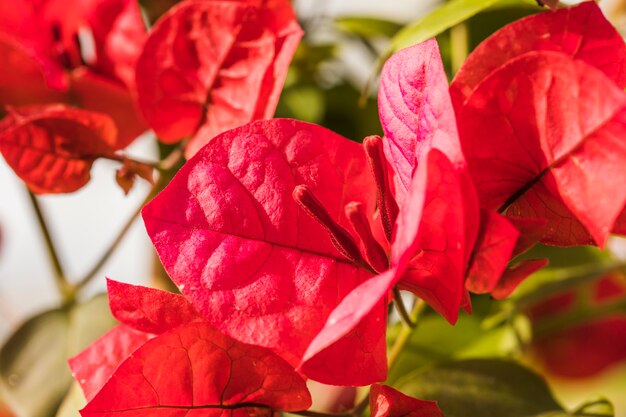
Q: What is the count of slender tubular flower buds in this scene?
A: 3